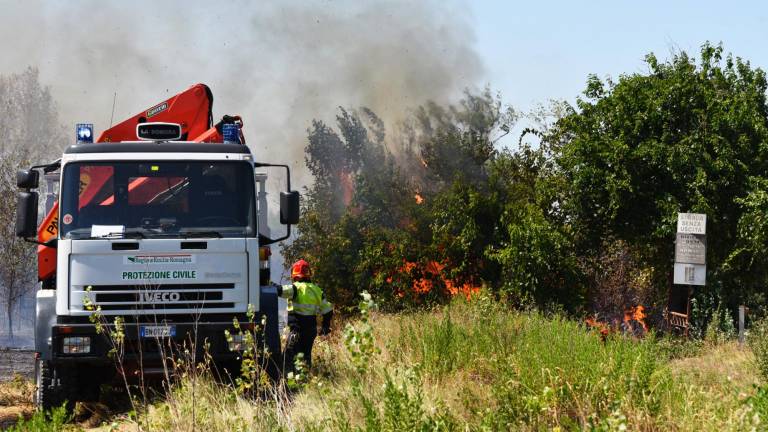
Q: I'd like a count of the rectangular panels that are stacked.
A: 3